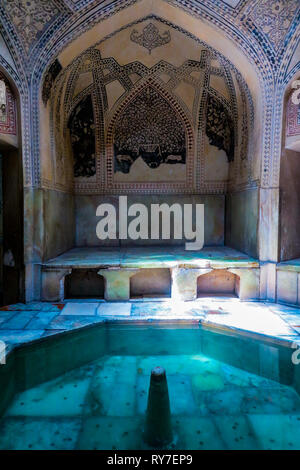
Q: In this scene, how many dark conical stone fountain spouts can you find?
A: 1